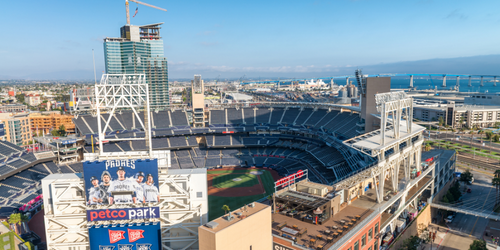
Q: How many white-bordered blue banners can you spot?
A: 3